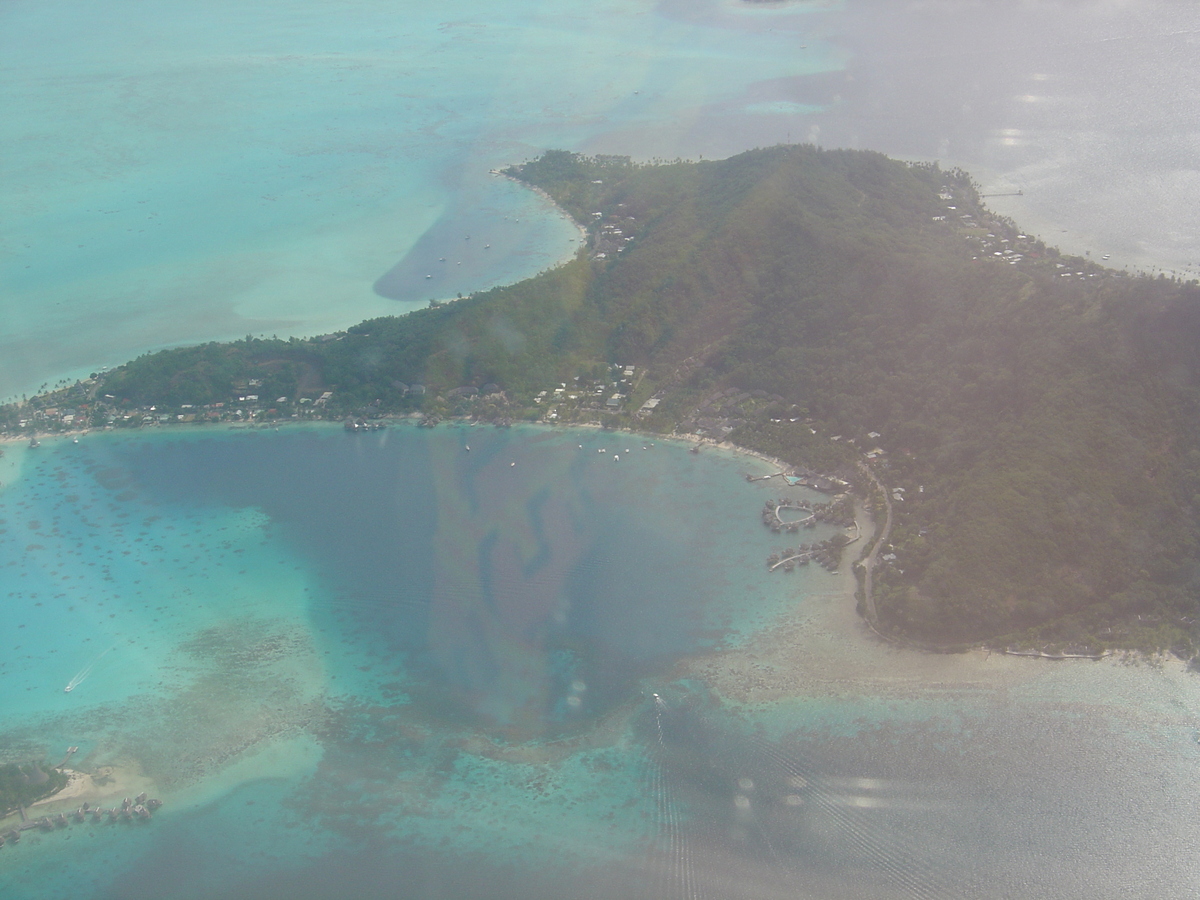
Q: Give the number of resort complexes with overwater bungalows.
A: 2